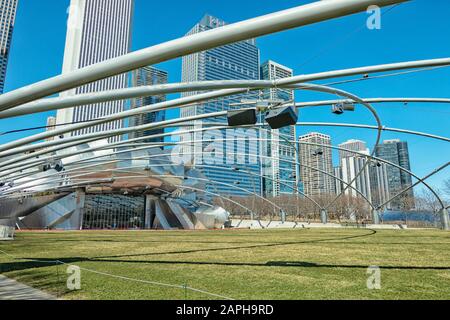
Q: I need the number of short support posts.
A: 5